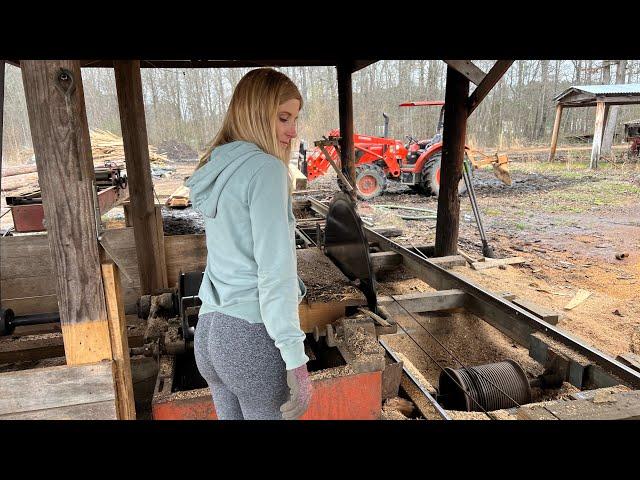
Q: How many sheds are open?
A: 2